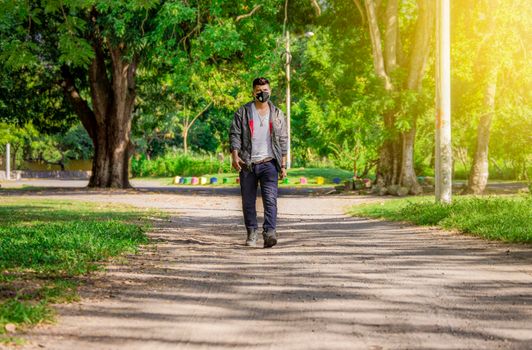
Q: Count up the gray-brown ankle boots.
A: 2